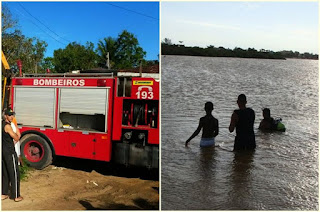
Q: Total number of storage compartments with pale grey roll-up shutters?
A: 2